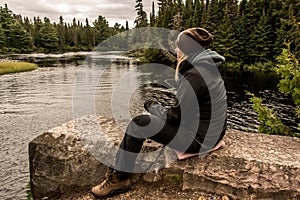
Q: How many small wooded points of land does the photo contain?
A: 1